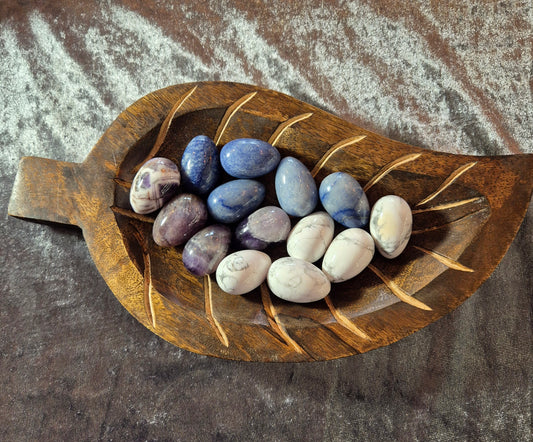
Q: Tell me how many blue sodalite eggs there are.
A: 5